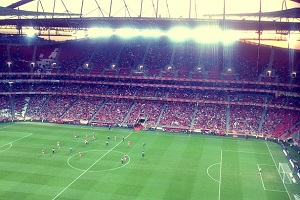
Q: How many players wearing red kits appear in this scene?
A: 10